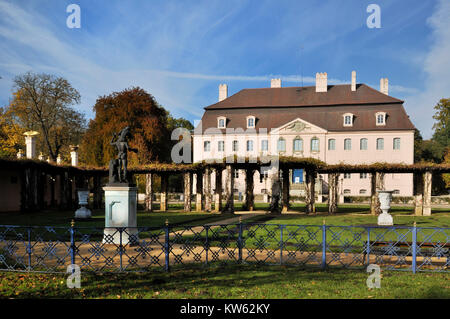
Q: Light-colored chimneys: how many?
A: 5